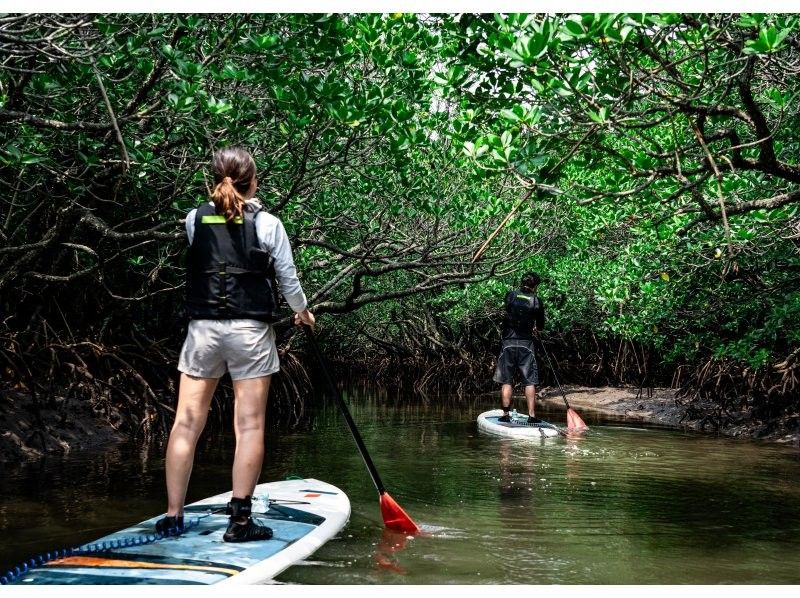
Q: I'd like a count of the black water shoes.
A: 4